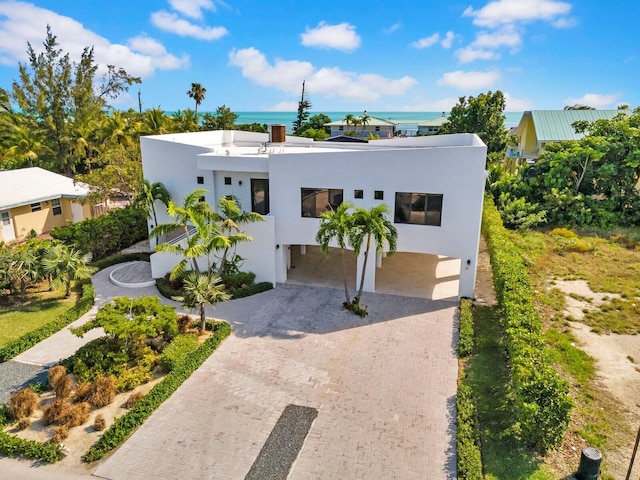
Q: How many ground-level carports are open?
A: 2